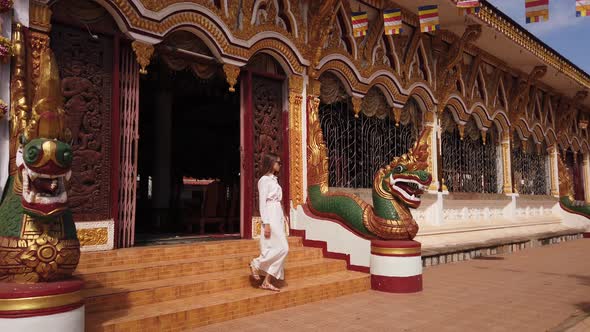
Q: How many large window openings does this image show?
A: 3